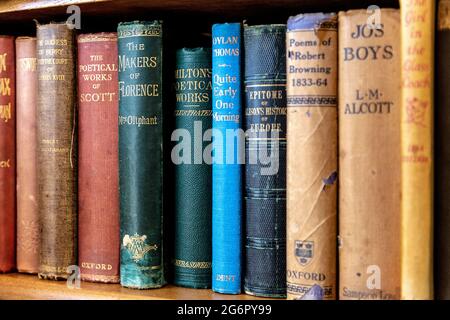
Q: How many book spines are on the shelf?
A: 11